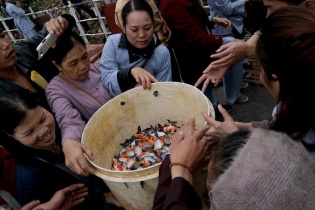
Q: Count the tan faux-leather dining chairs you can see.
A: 0